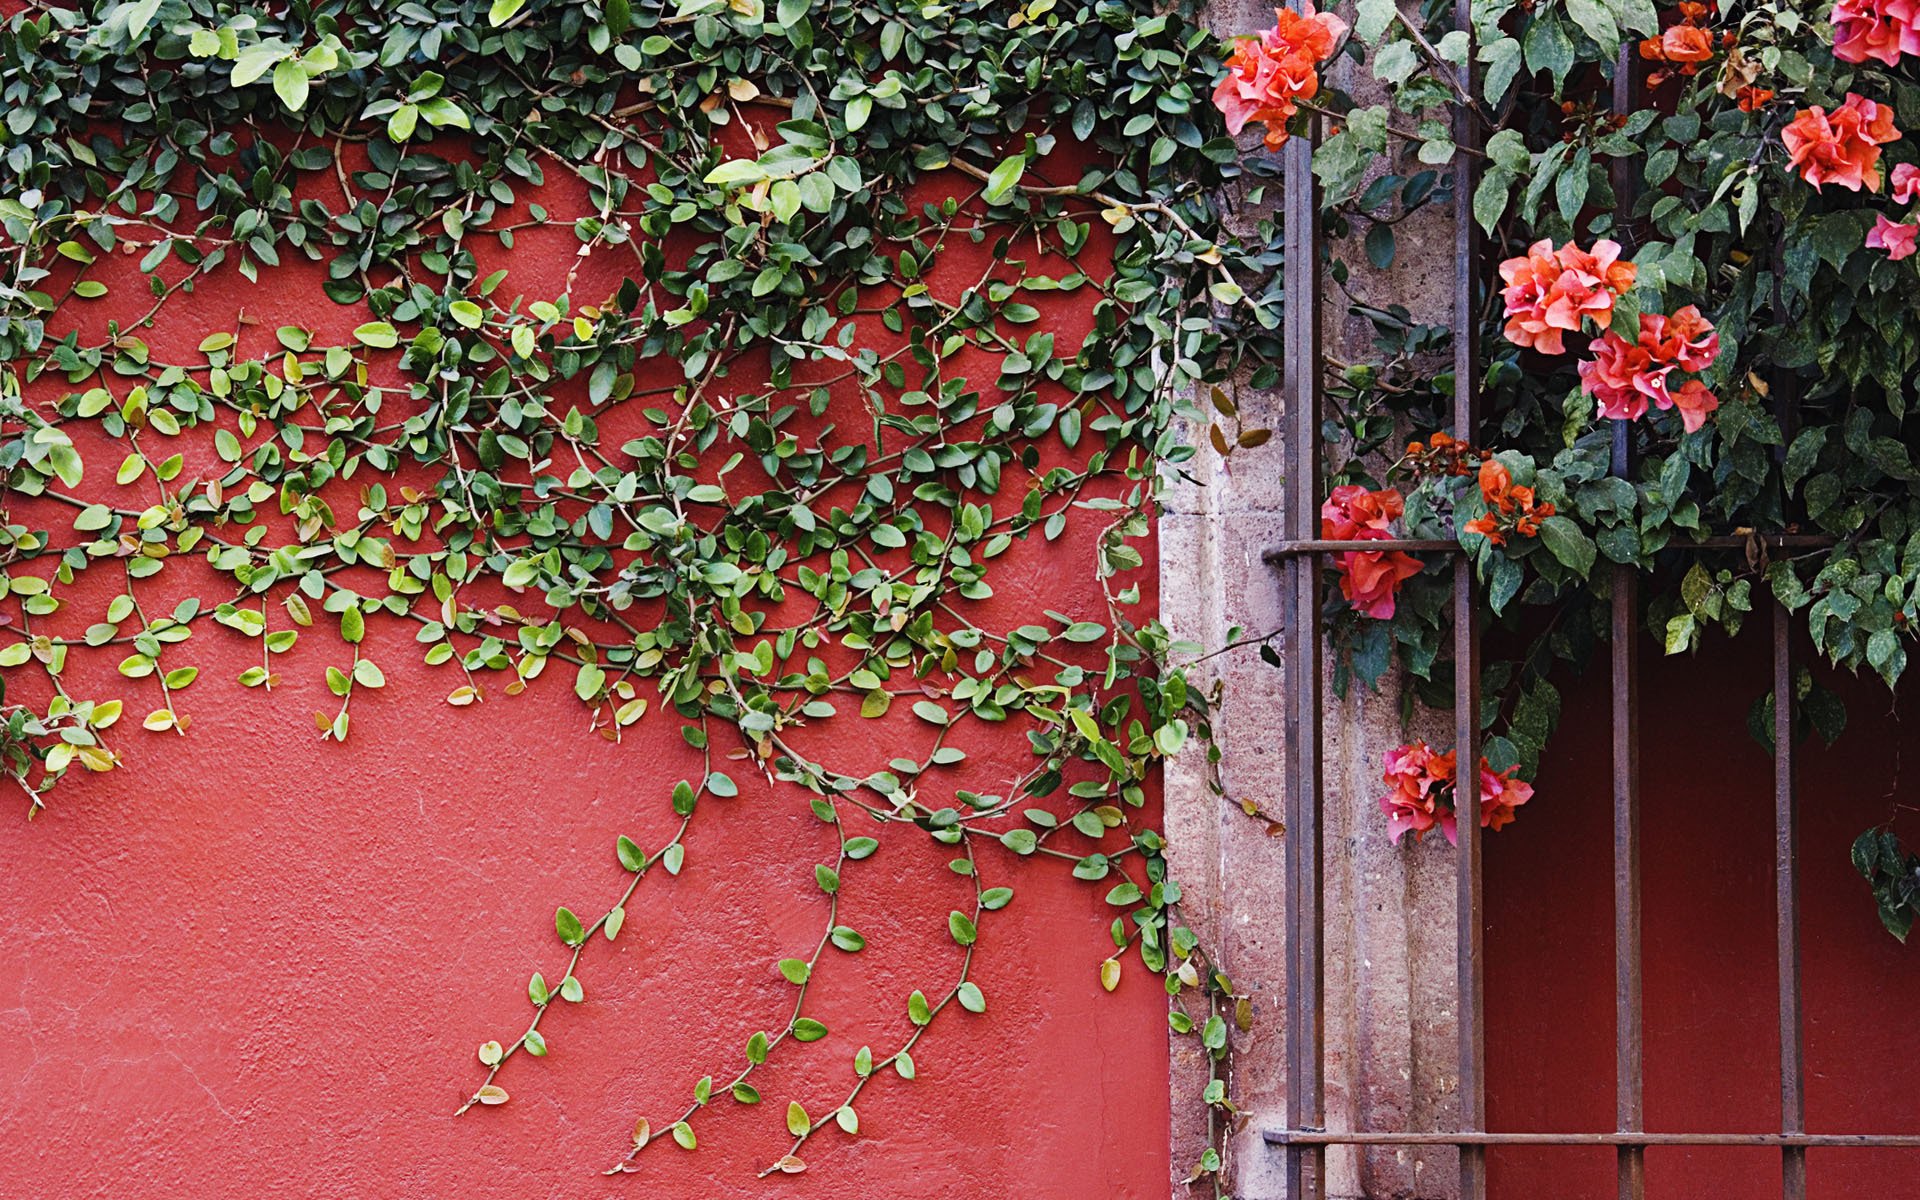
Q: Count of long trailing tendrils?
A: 3